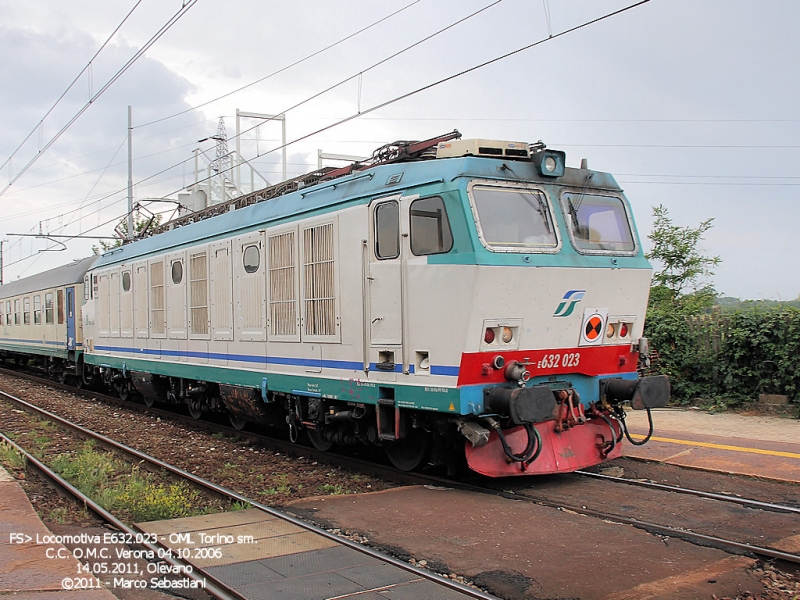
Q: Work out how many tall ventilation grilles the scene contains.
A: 4